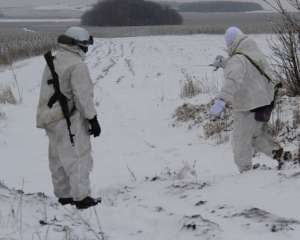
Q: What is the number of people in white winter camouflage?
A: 2